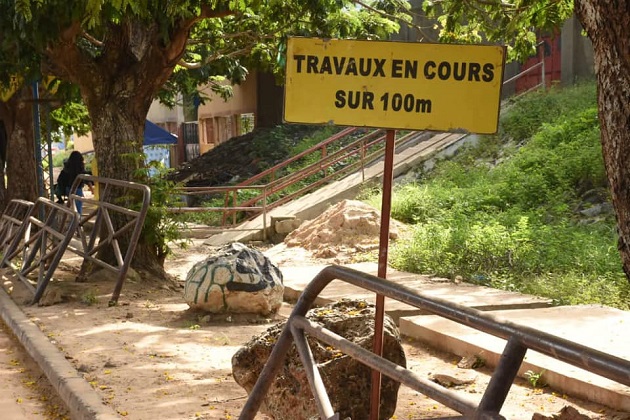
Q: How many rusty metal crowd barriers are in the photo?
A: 4